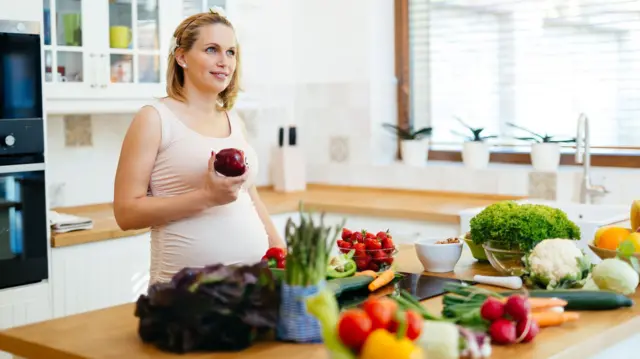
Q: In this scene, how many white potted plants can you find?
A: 3